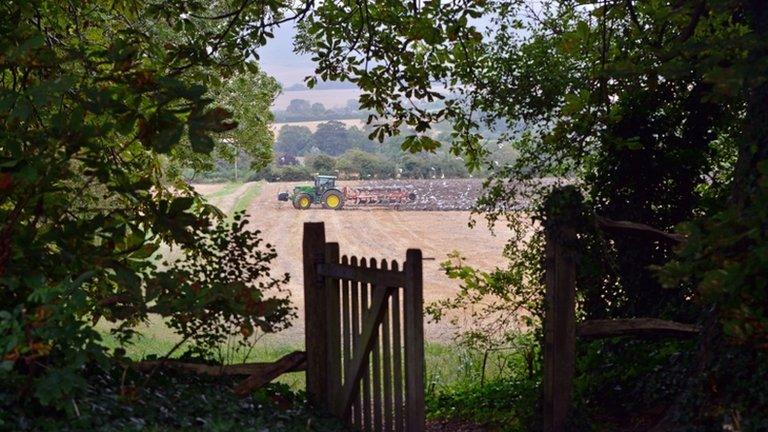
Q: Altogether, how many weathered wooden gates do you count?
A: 1